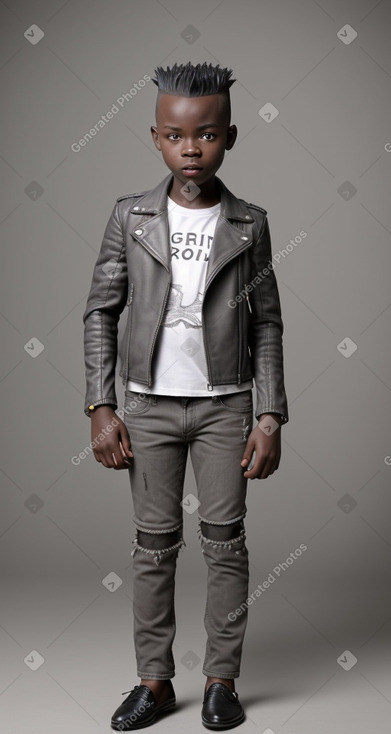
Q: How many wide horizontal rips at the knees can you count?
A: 2